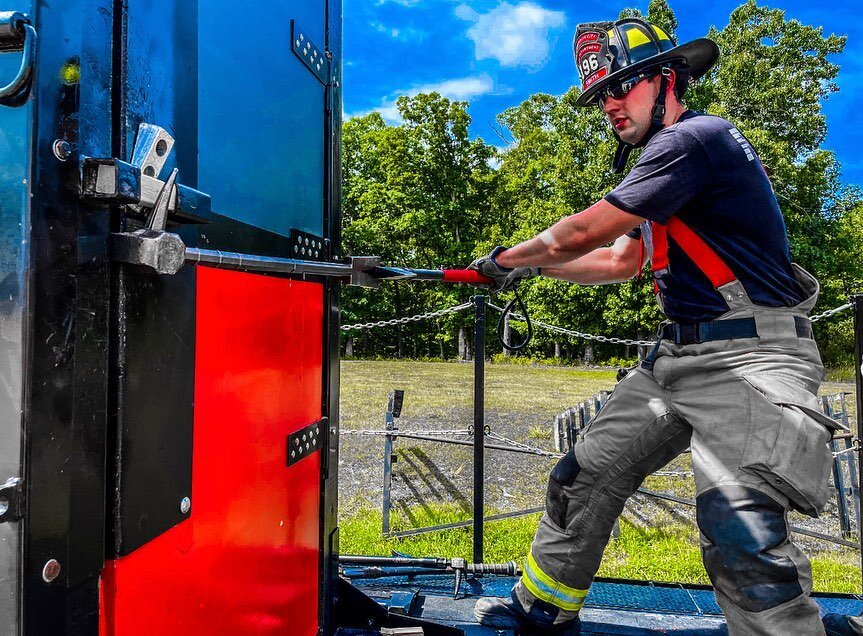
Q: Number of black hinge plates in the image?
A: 3